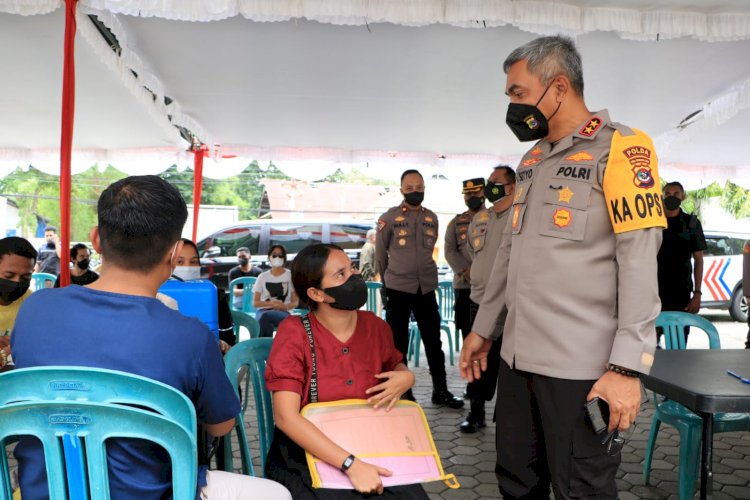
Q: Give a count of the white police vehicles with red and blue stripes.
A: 1